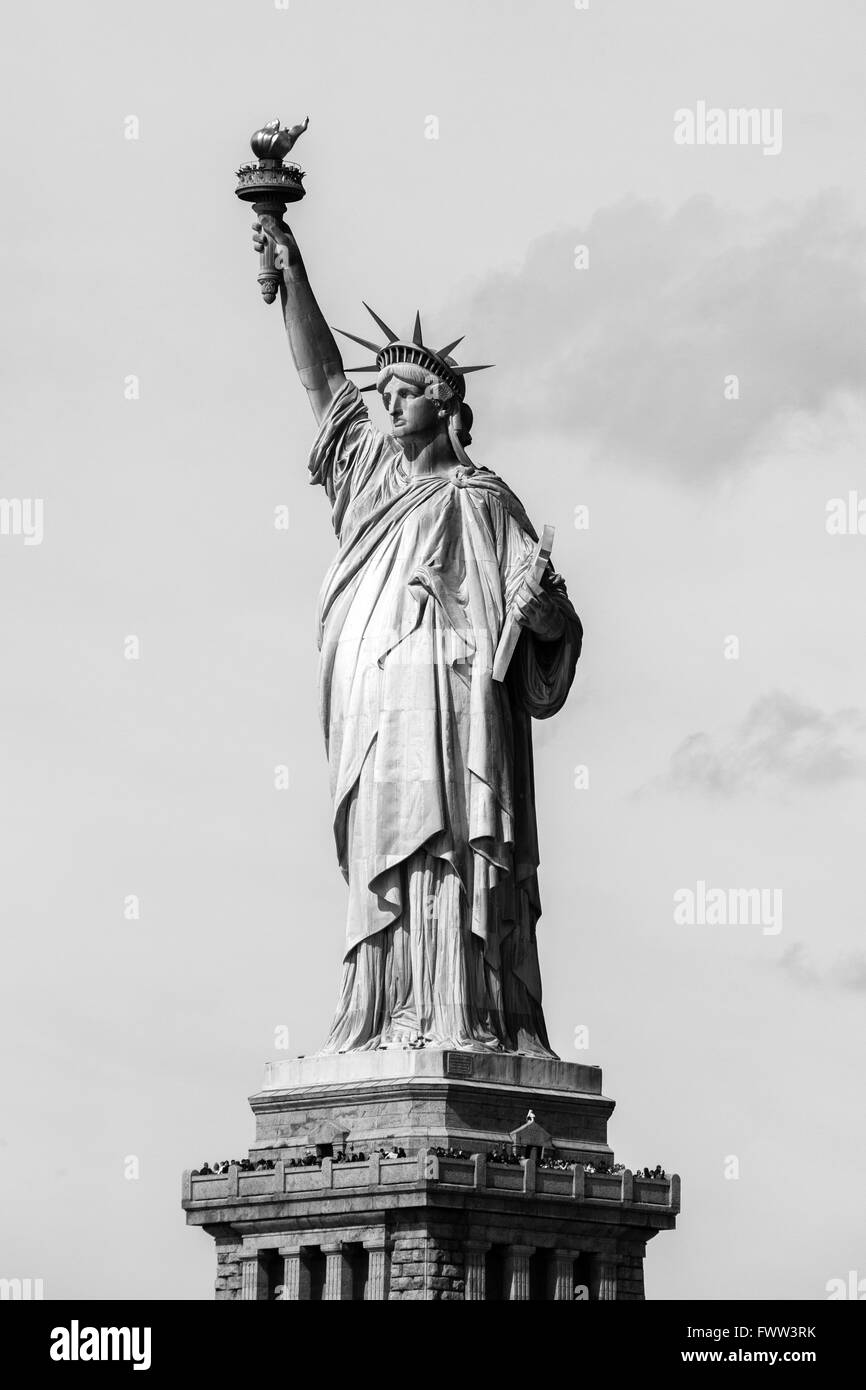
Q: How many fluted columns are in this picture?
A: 8